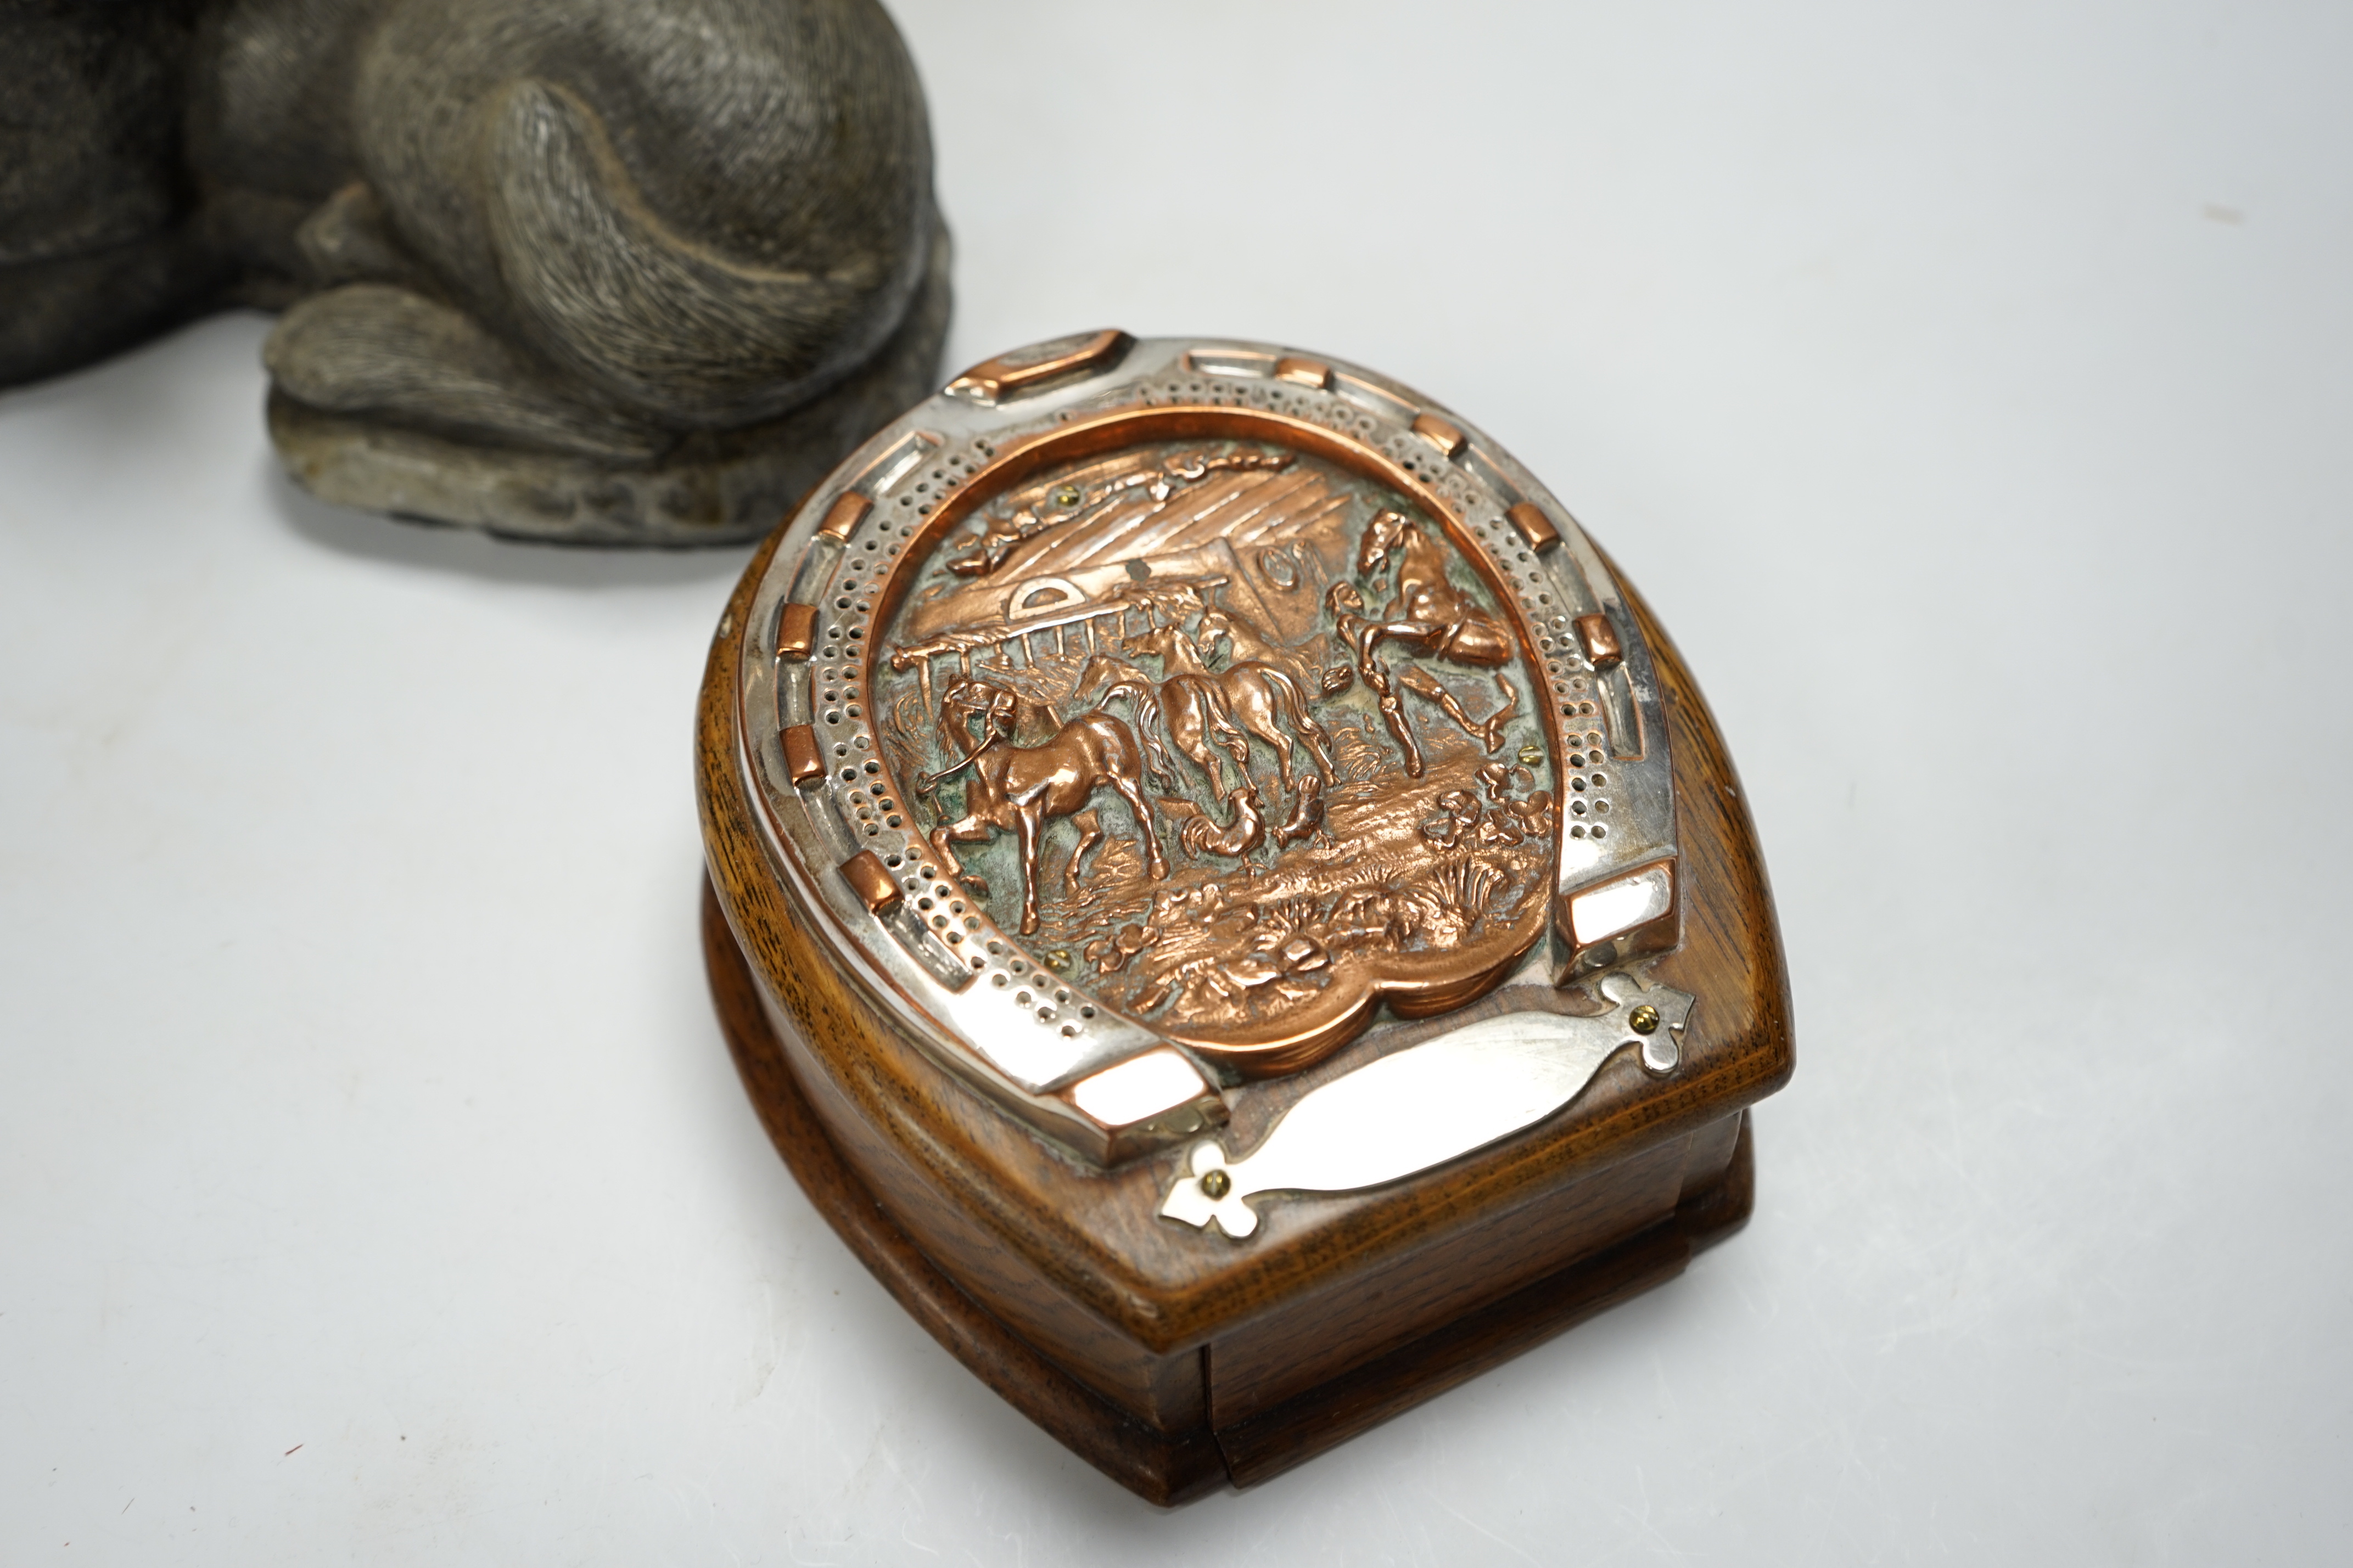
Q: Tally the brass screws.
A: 5